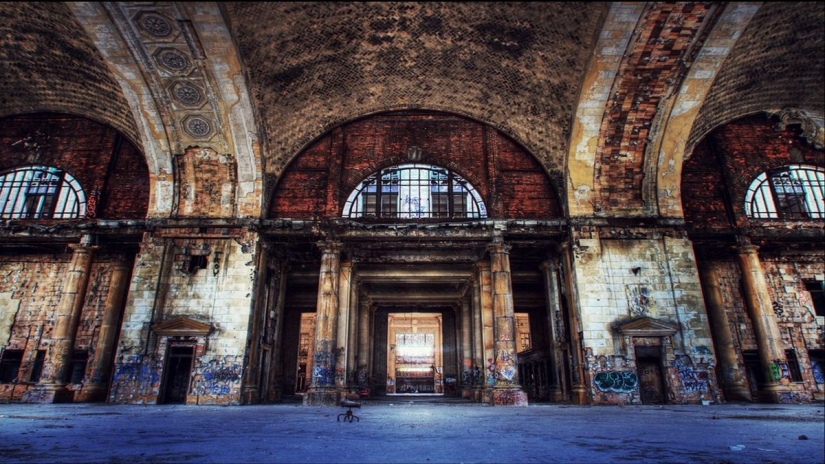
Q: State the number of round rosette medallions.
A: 4